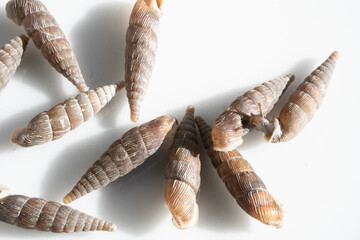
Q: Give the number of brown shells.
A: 10